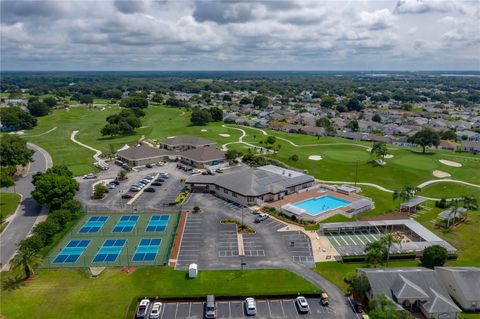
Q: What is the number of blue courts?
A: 6